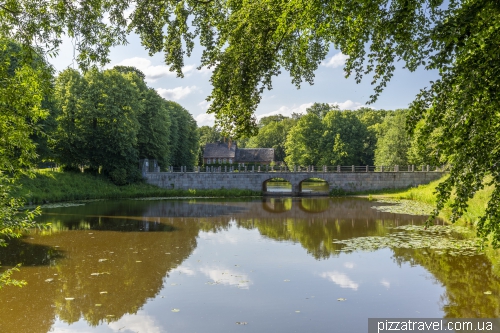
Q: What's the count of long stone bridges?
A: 1